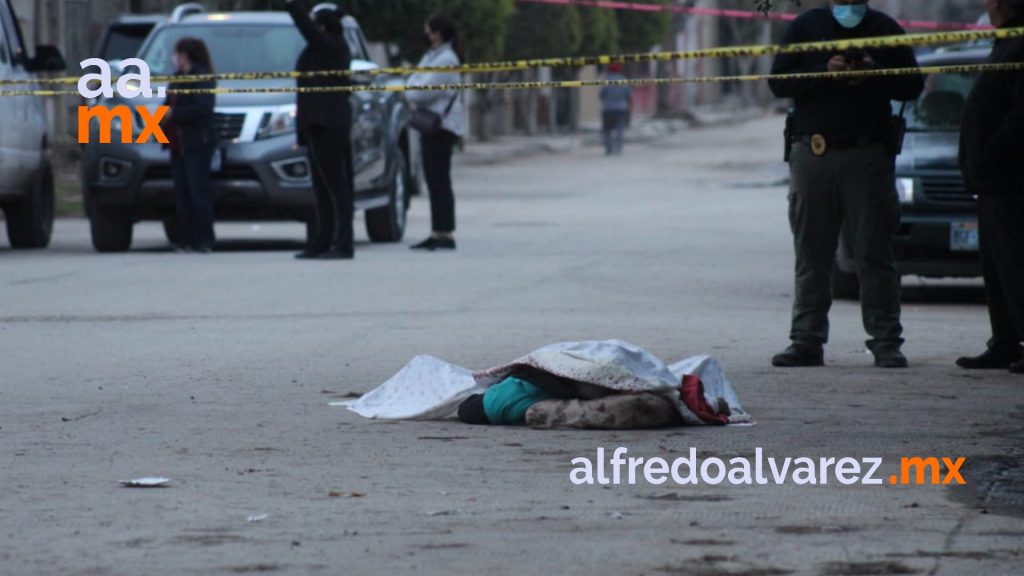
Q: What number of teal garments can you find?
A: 1